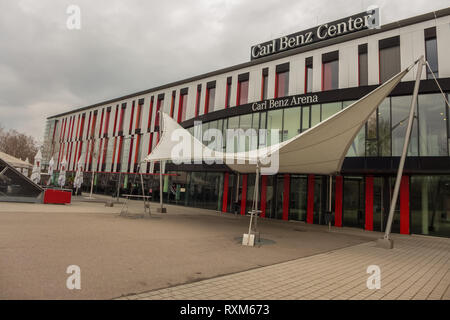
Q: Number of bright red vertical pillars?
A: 8